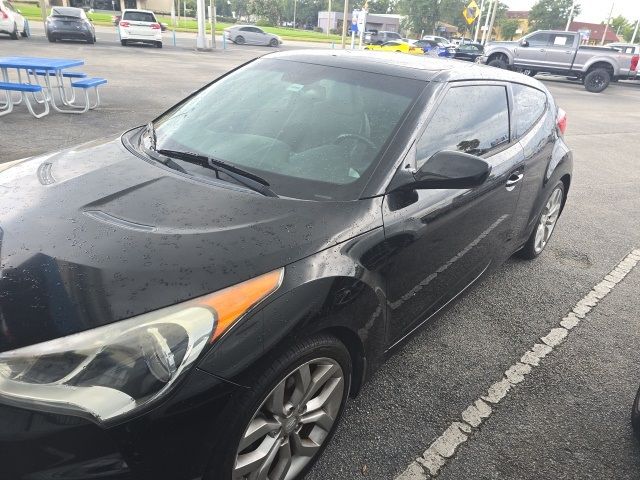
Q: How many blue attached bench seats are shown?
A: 3